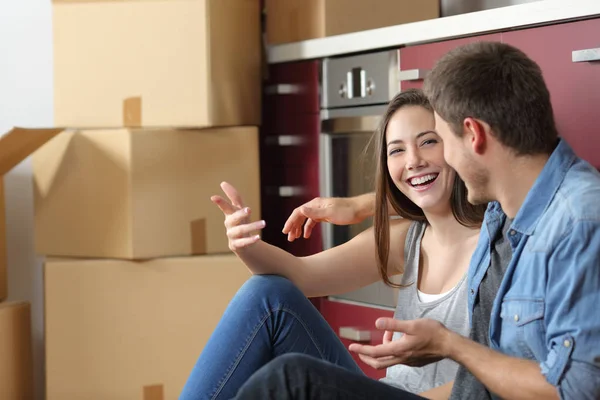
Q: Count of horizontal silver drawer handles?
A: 6